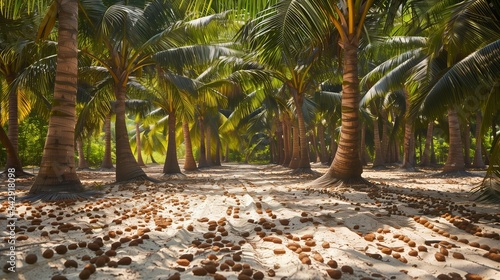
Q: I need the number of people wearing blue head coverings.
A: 0